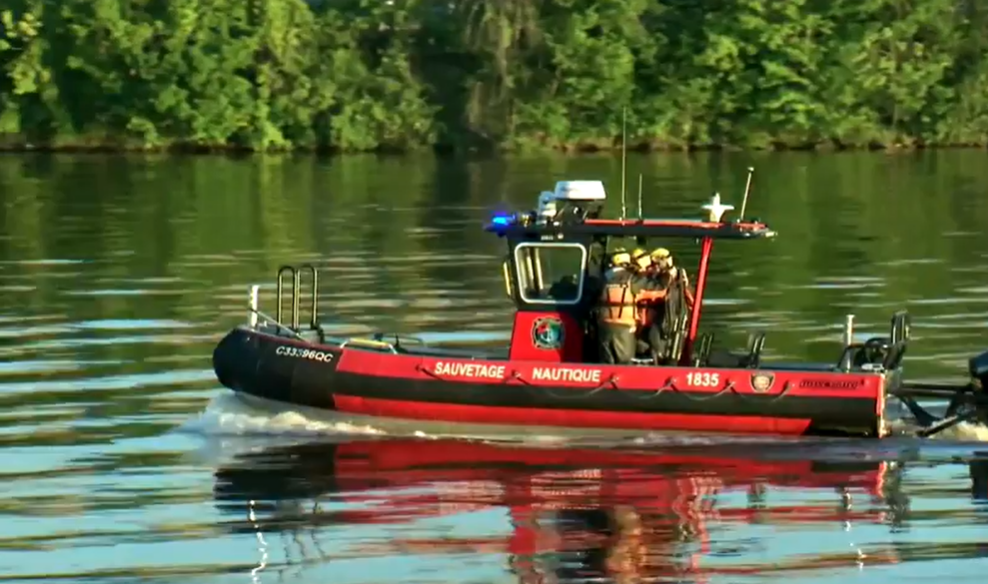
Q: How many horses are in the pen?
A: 0